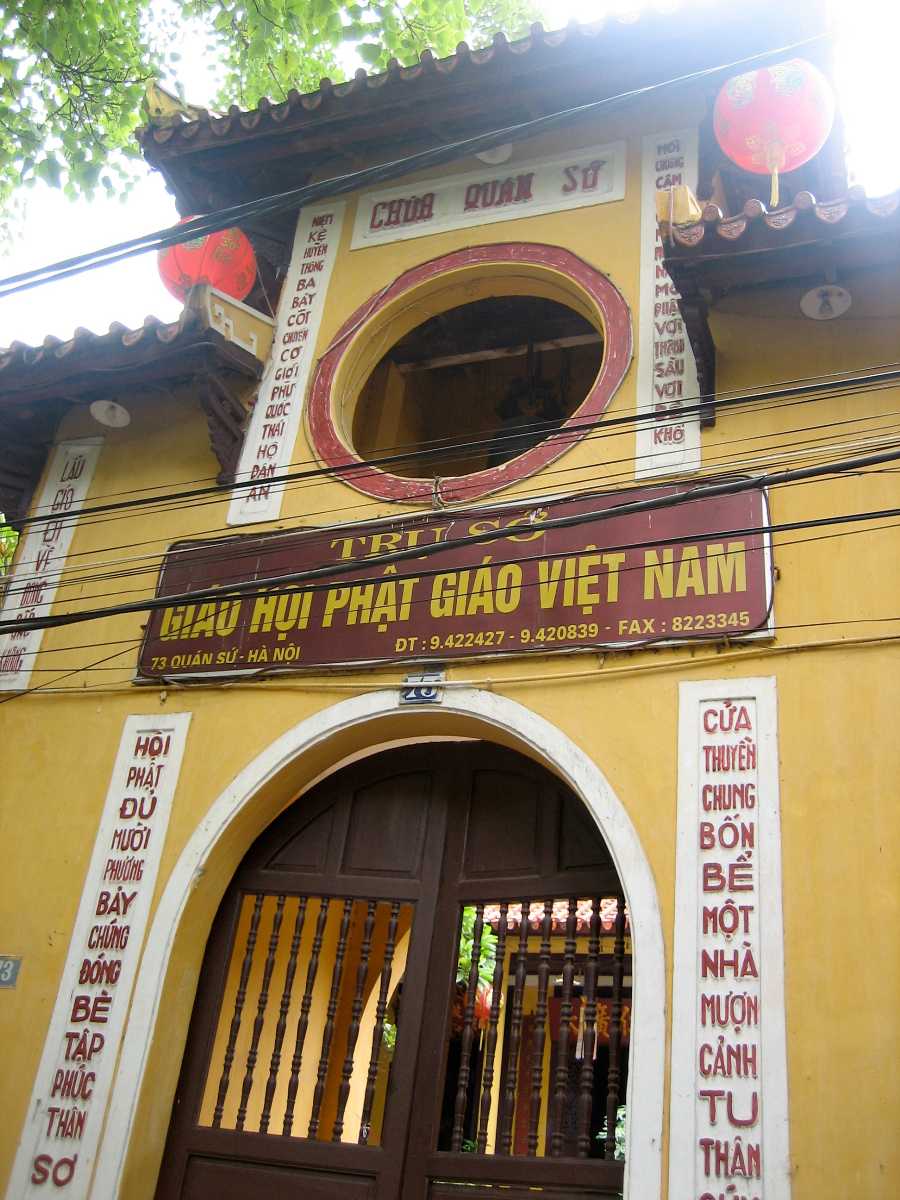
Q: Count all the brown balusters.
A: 14